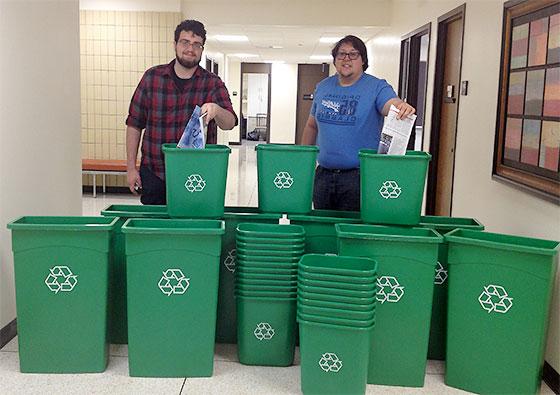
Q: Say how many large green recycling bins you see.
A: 8